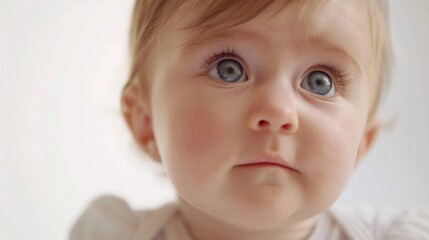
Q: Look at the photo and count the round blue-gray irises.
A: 2